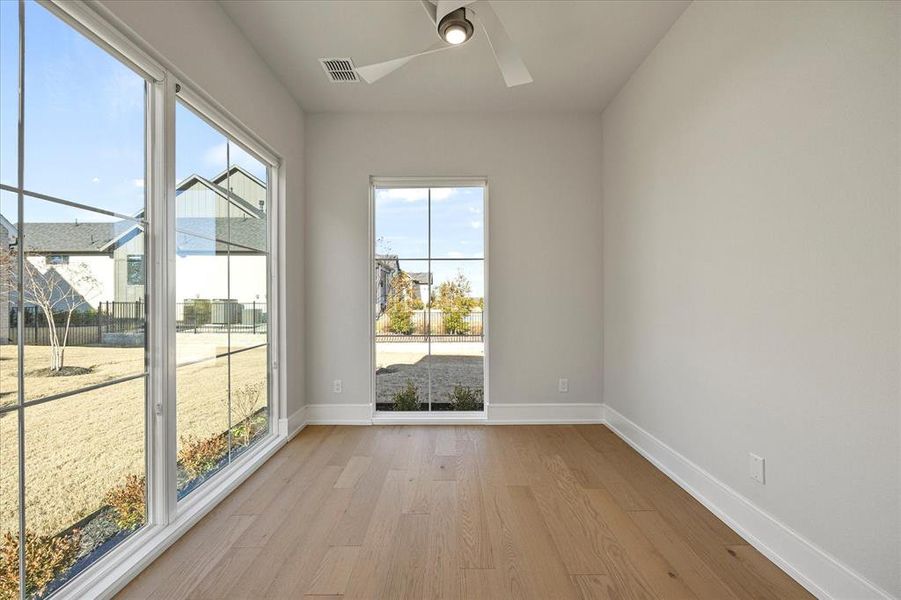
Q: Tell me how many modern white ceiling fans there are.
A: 1